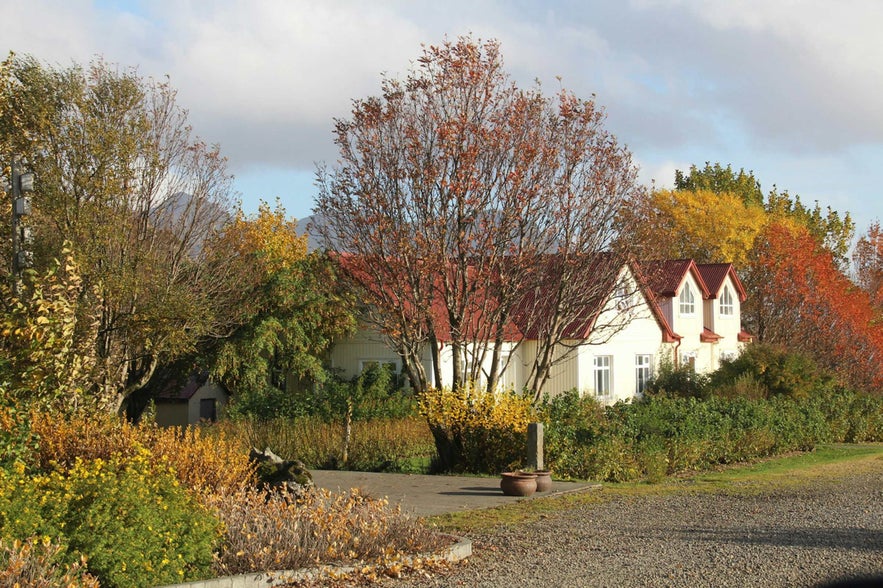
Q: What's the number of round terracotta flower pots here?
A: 2